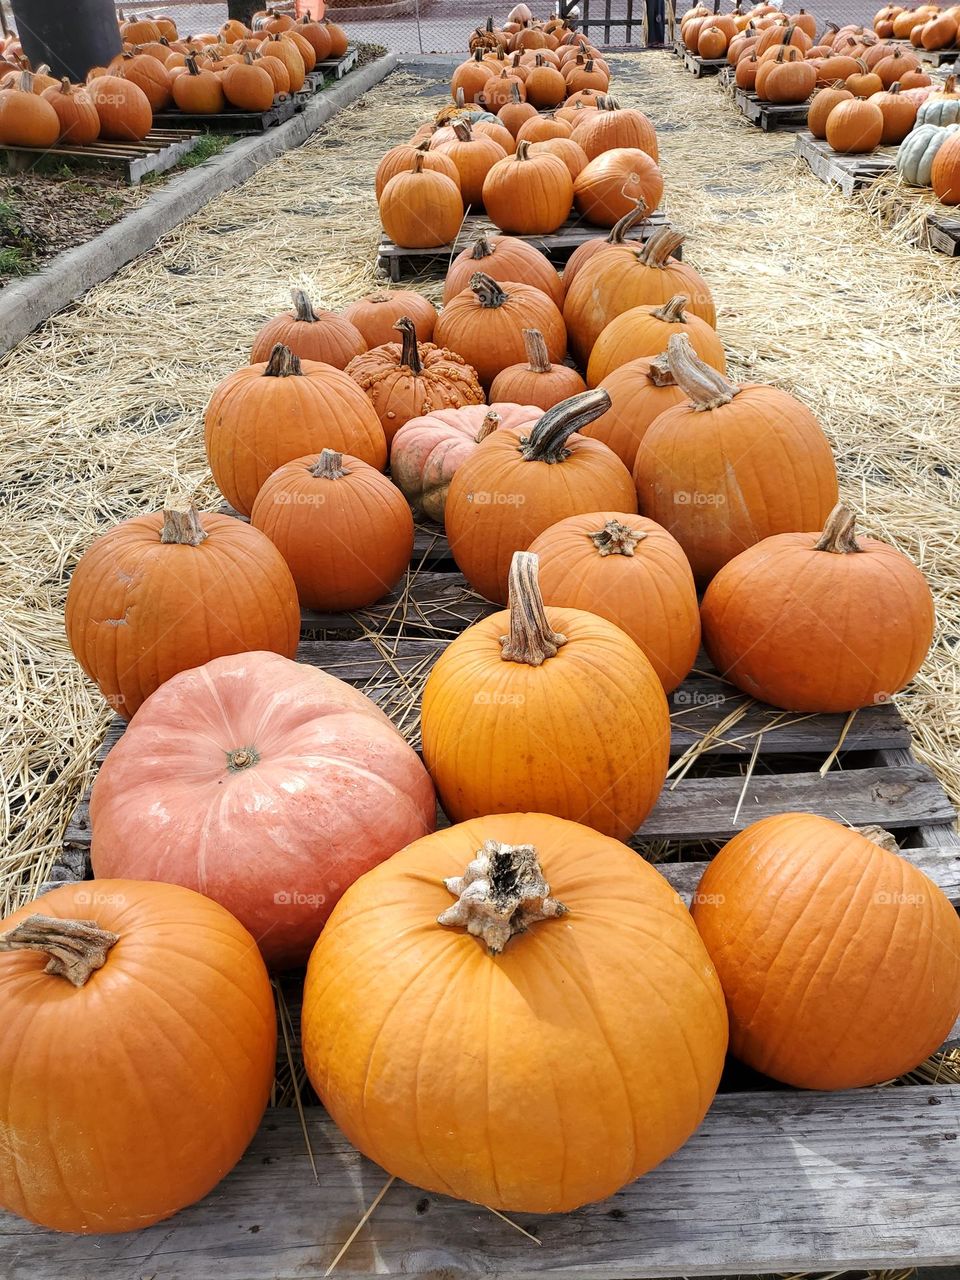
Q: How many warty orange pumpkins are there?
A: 1